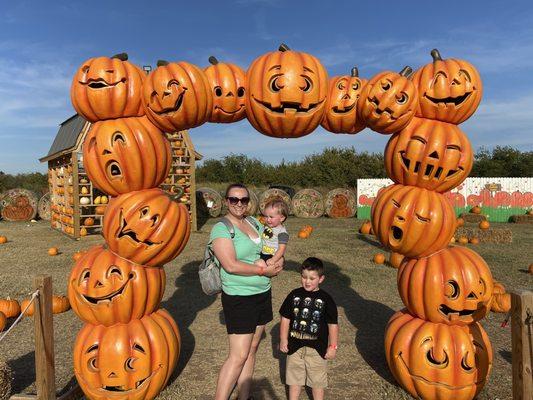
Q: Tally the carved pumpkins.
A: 15